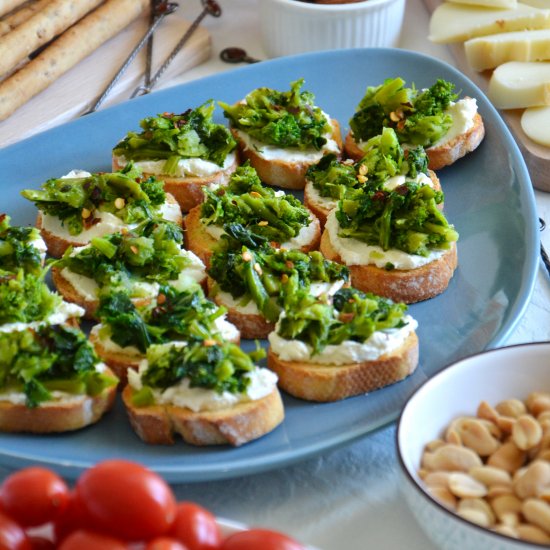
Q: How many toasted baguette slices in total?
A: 15